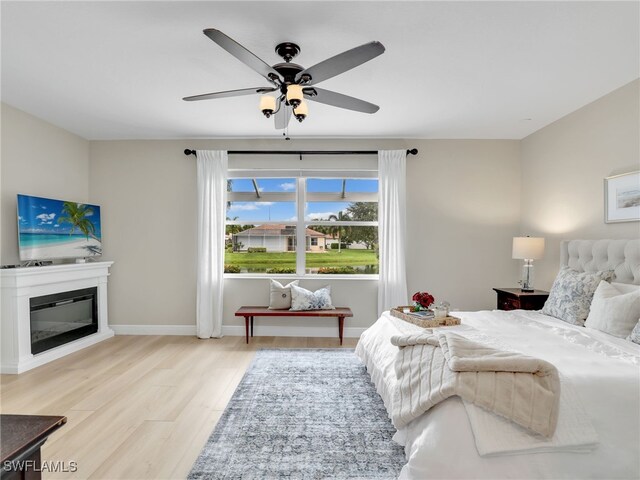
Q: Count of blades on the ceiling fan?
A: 5